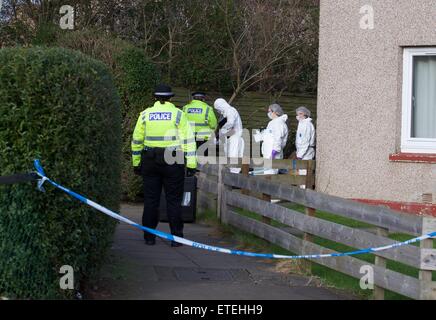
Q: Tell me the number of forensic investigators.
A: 3